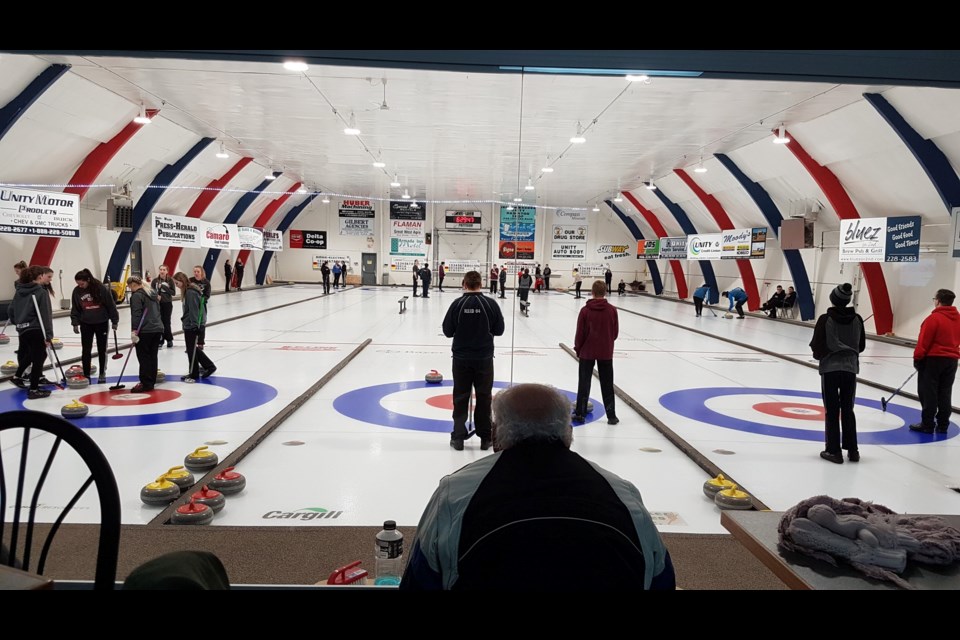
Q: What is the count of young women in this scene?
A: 8